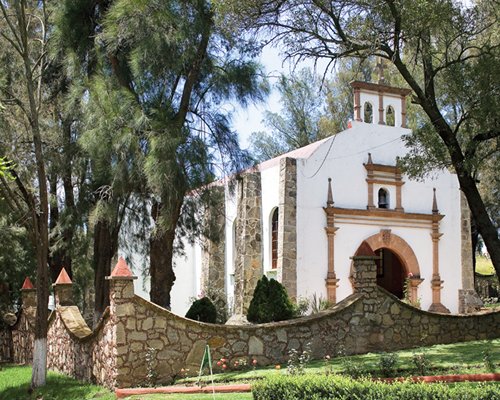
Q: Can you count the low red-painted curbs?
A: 2